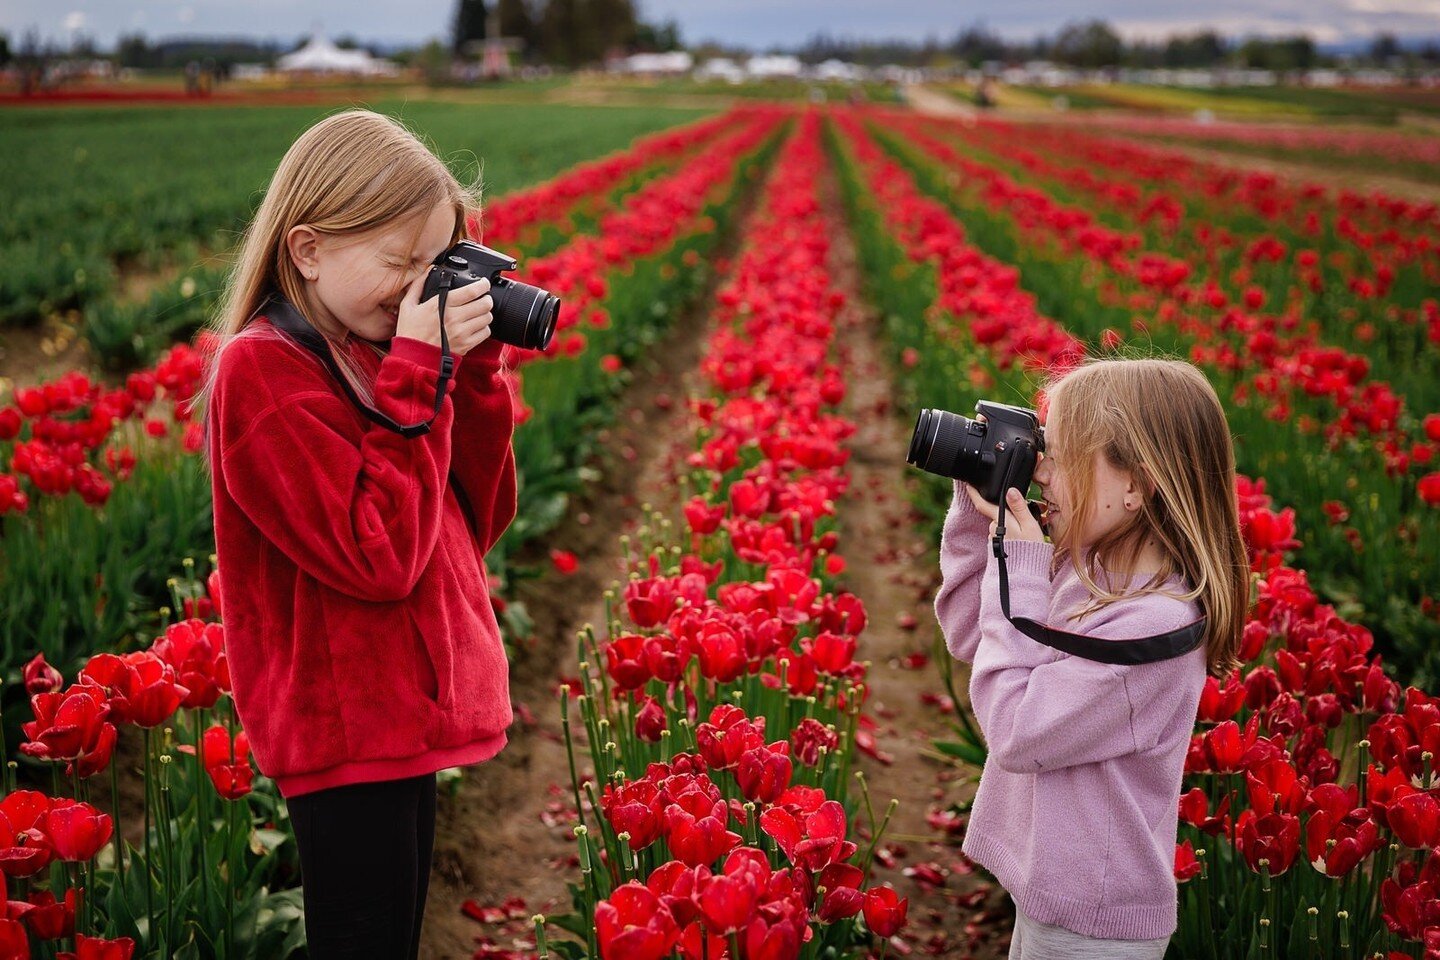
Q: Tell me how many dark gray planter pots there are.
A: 0